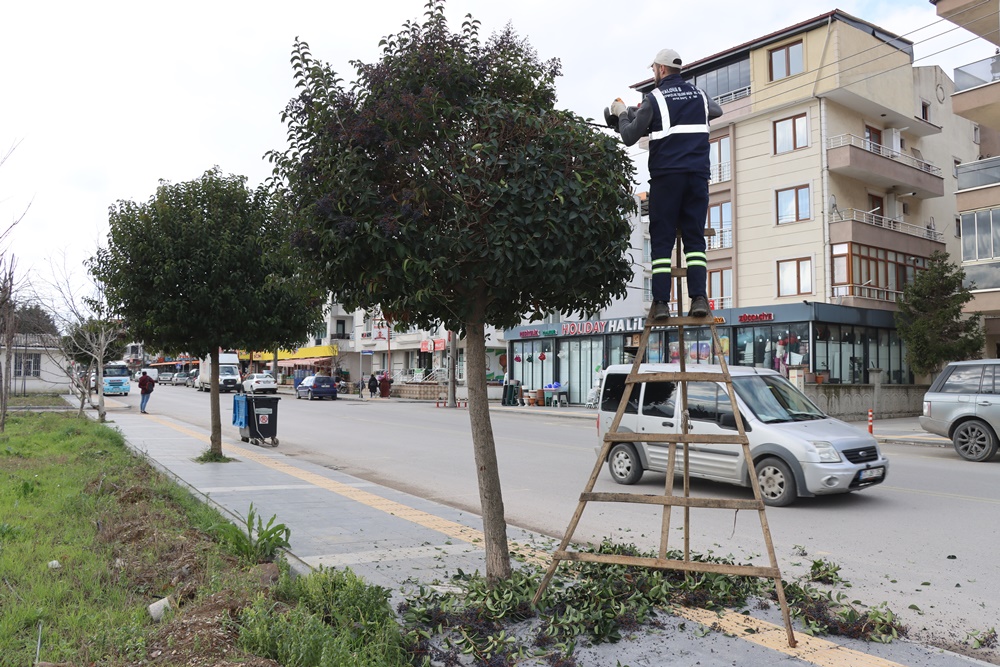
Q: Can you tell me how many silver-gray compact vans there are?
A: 1